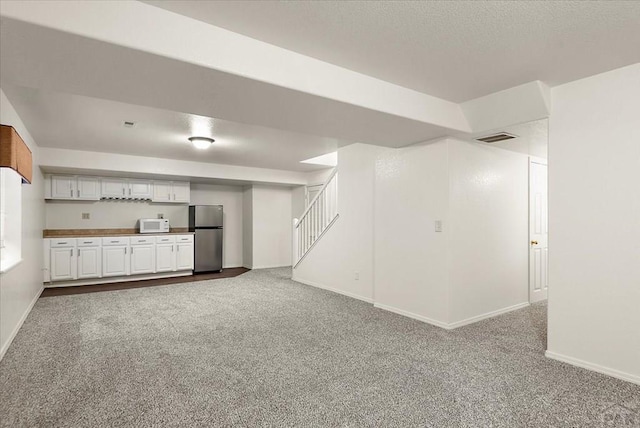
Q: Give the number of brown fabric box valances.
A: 1